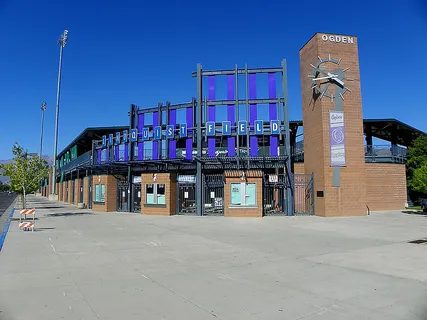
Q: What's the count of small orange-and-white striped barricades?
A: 2